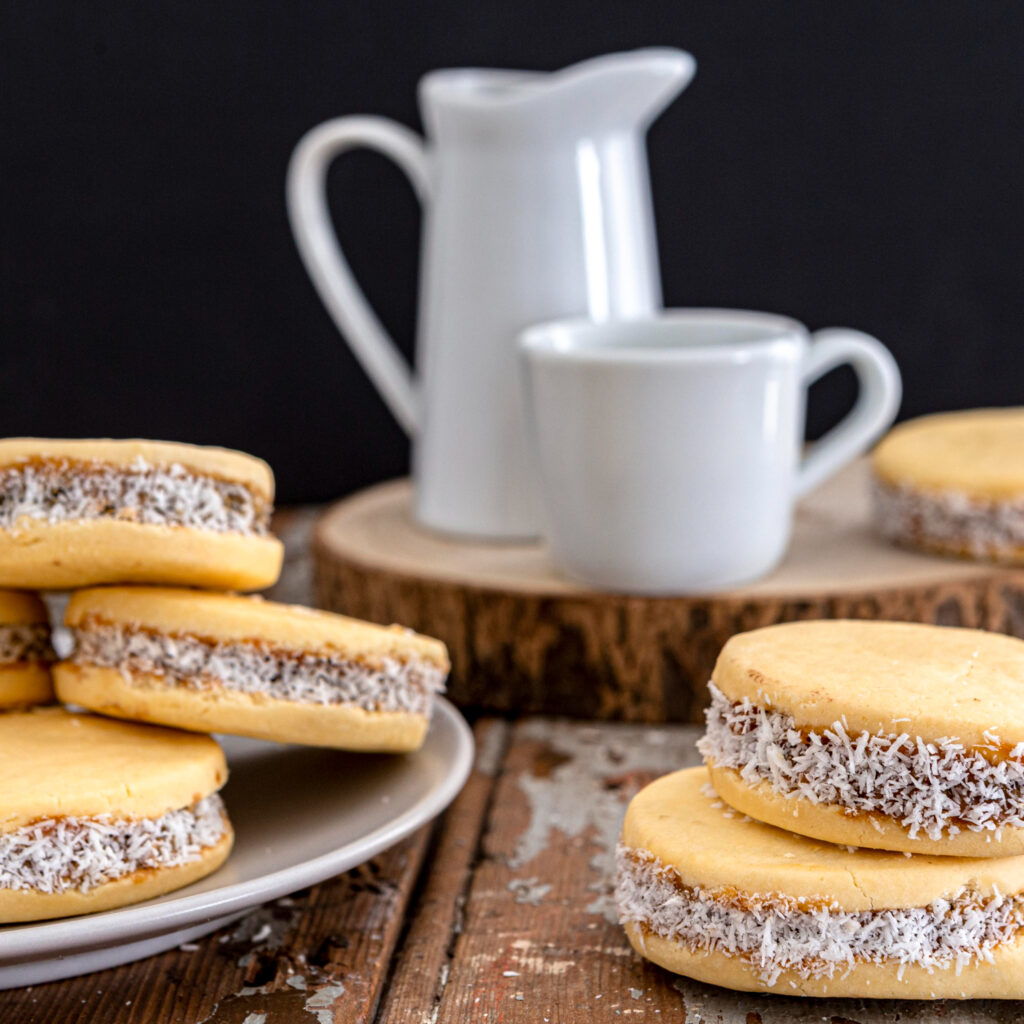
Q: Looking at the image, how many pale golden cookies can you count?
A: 7